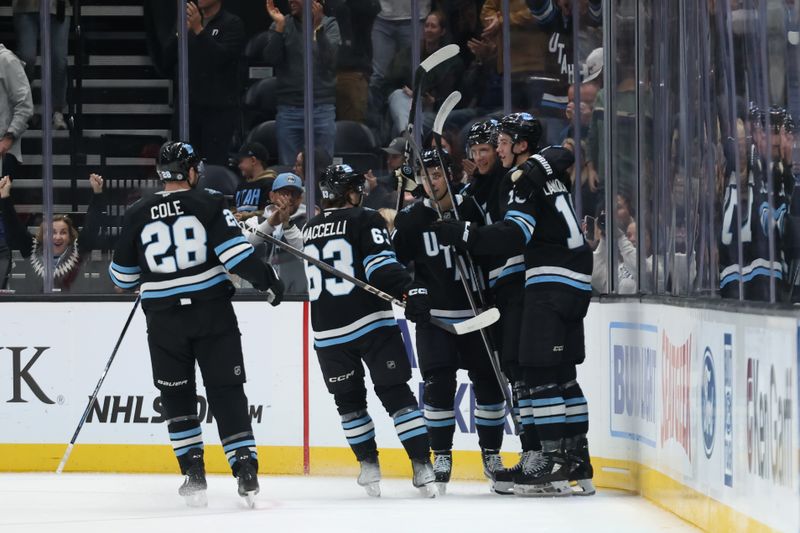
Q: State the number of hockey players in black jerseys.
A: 5